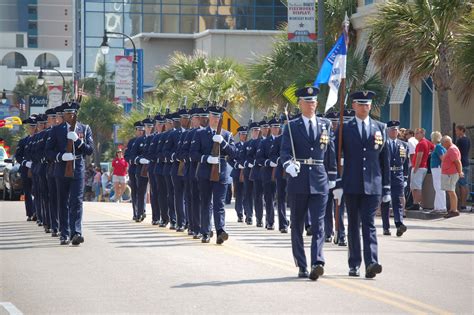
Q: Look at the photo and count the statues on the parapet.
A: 0